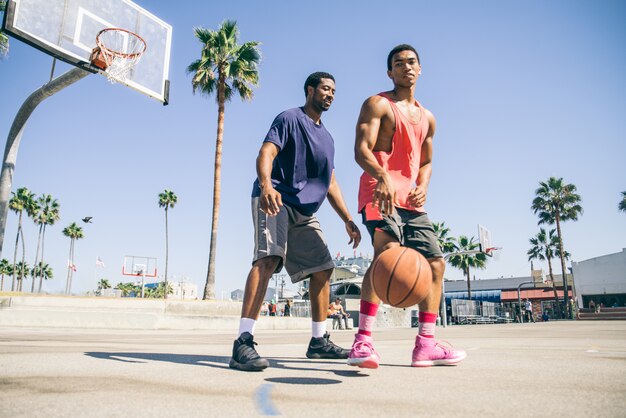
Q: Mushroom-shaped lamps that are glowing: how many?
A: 0